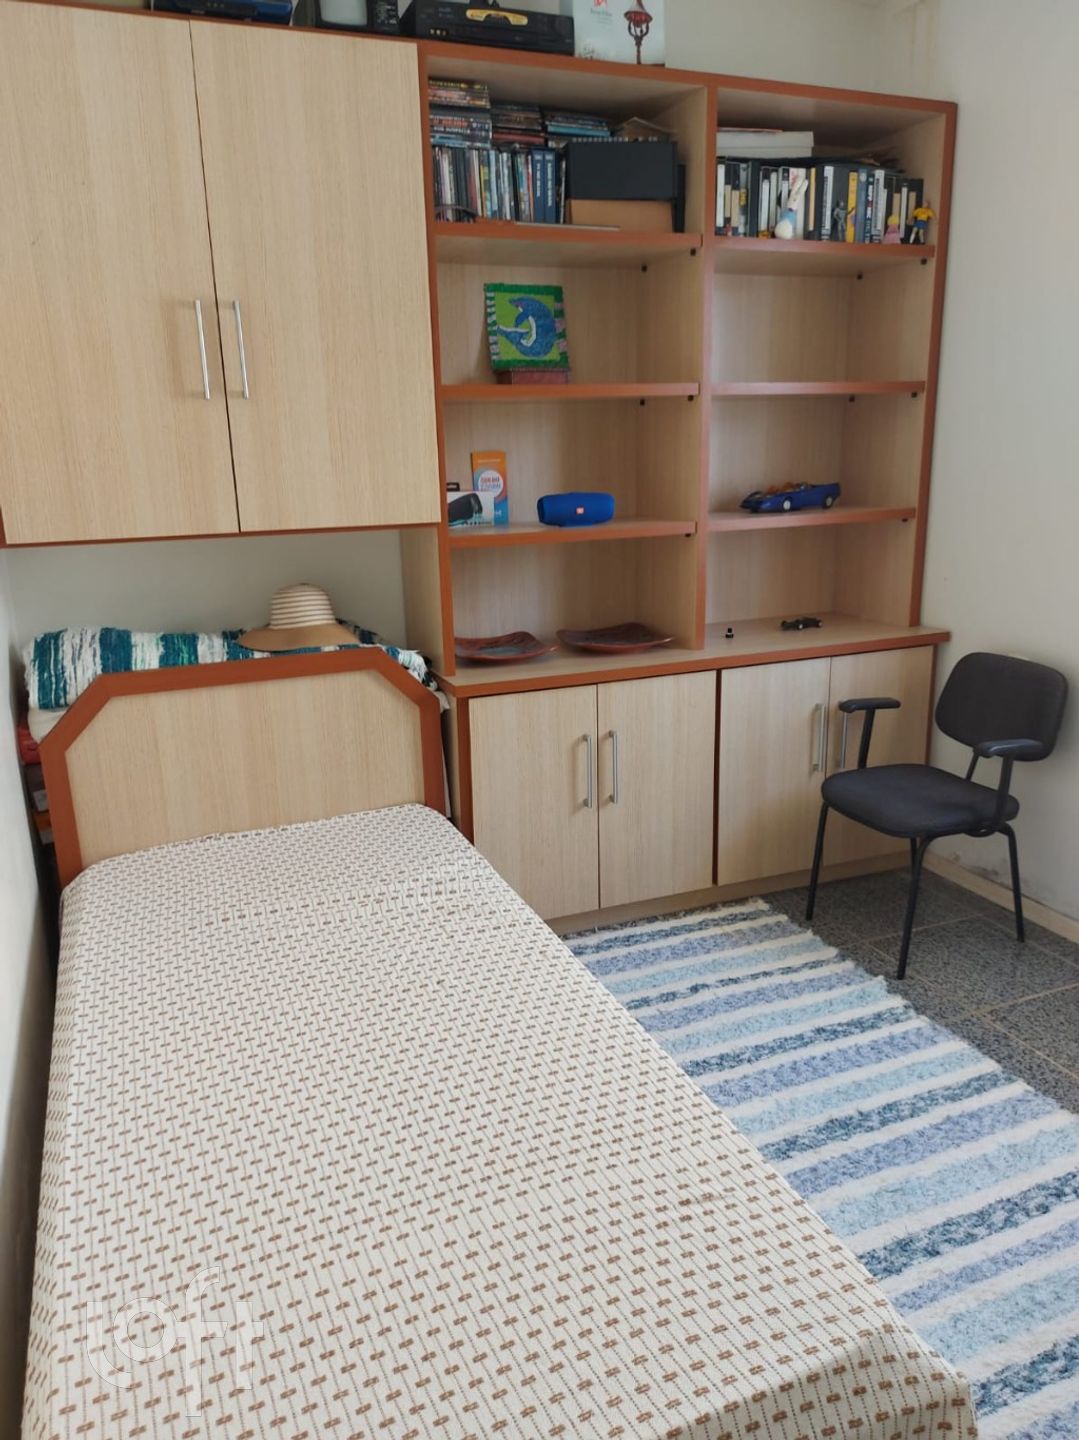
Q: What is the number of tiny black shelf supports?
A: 10